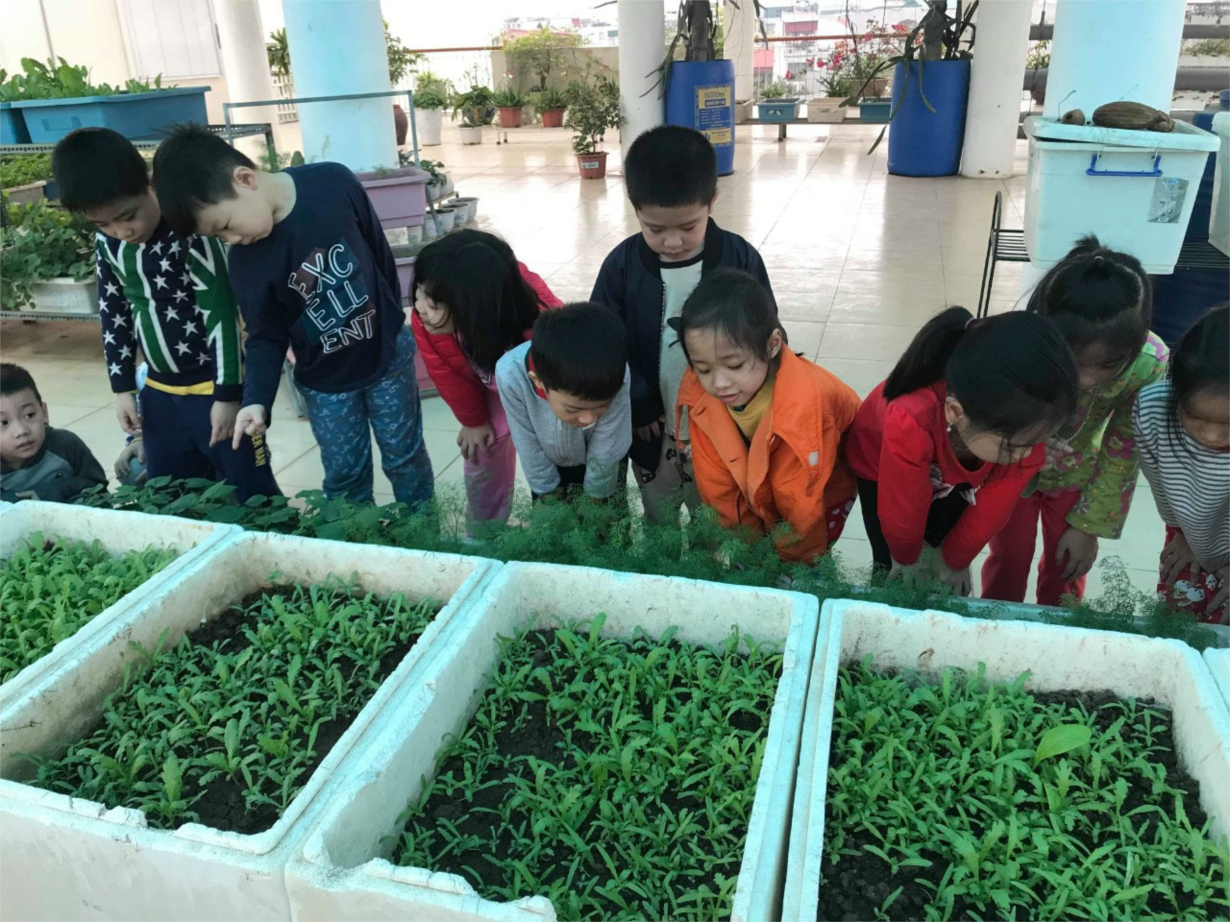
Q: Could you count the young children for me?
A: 10